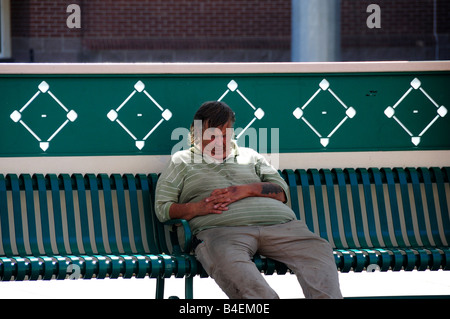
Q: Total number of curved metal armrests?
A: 1